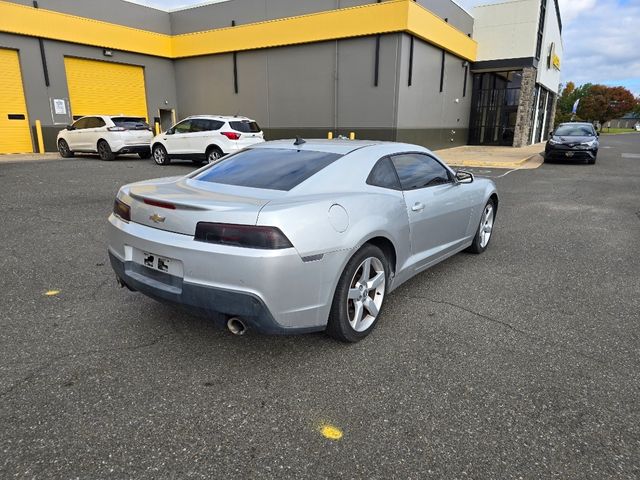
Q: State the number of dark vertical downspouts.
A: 6